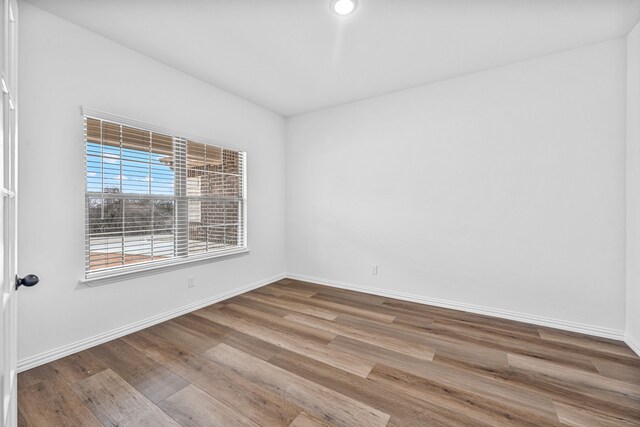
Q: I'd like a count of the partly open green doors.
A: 0